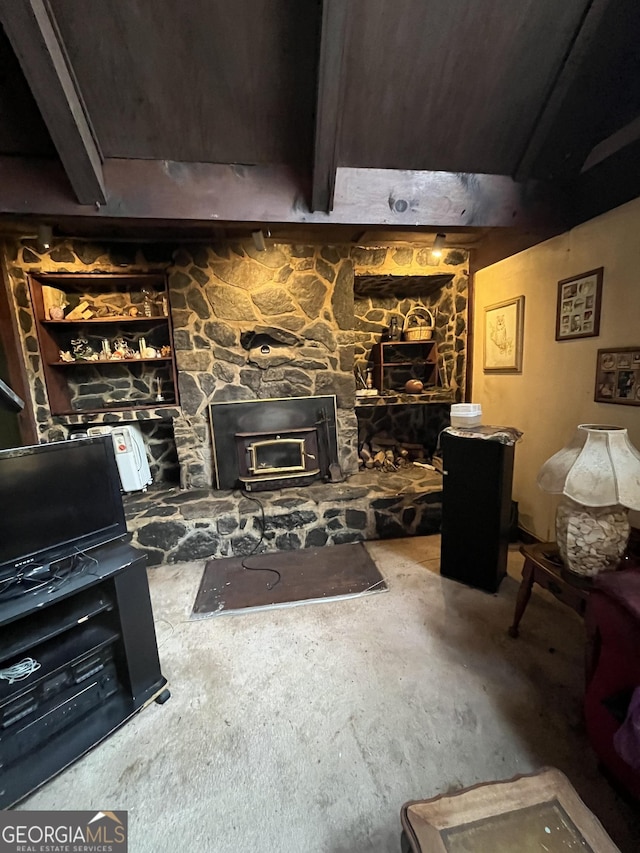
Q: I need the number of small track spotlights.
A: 3